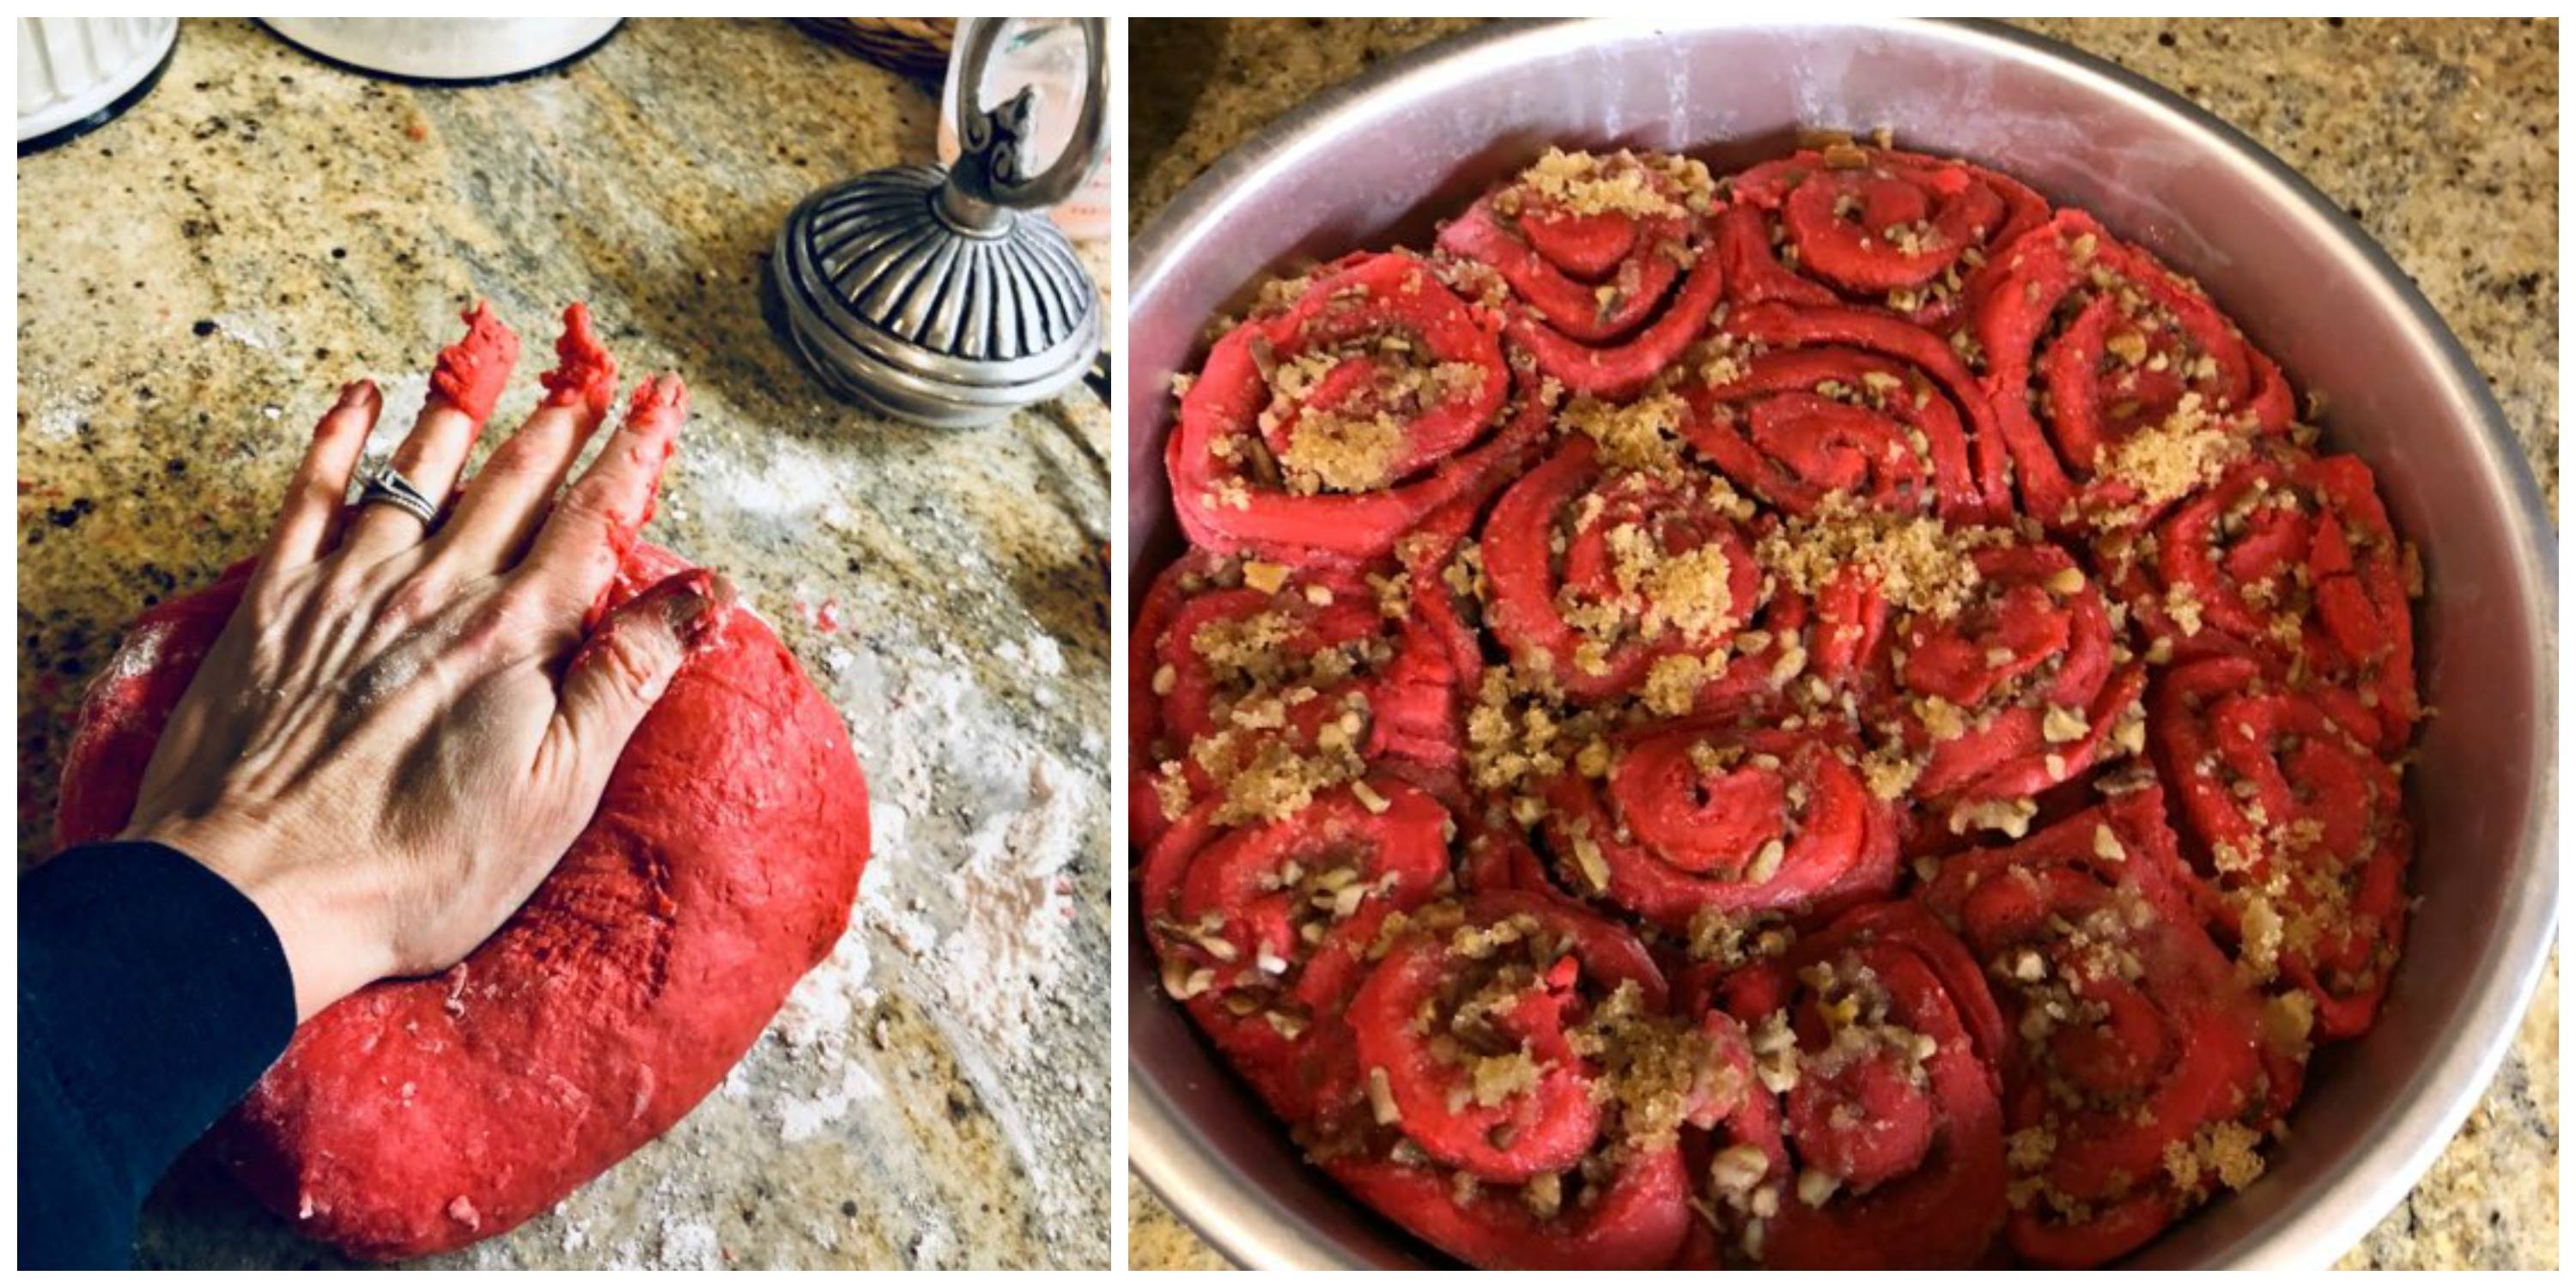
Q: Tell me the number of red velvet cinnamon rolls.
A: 15